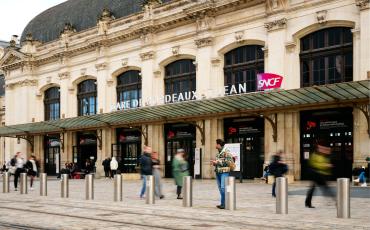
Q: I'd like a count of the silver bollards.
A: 11